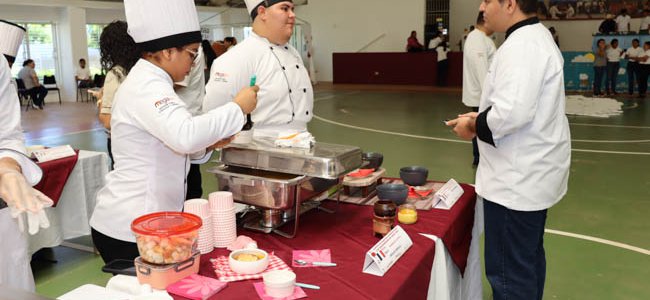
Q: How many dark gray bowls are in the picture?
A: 3